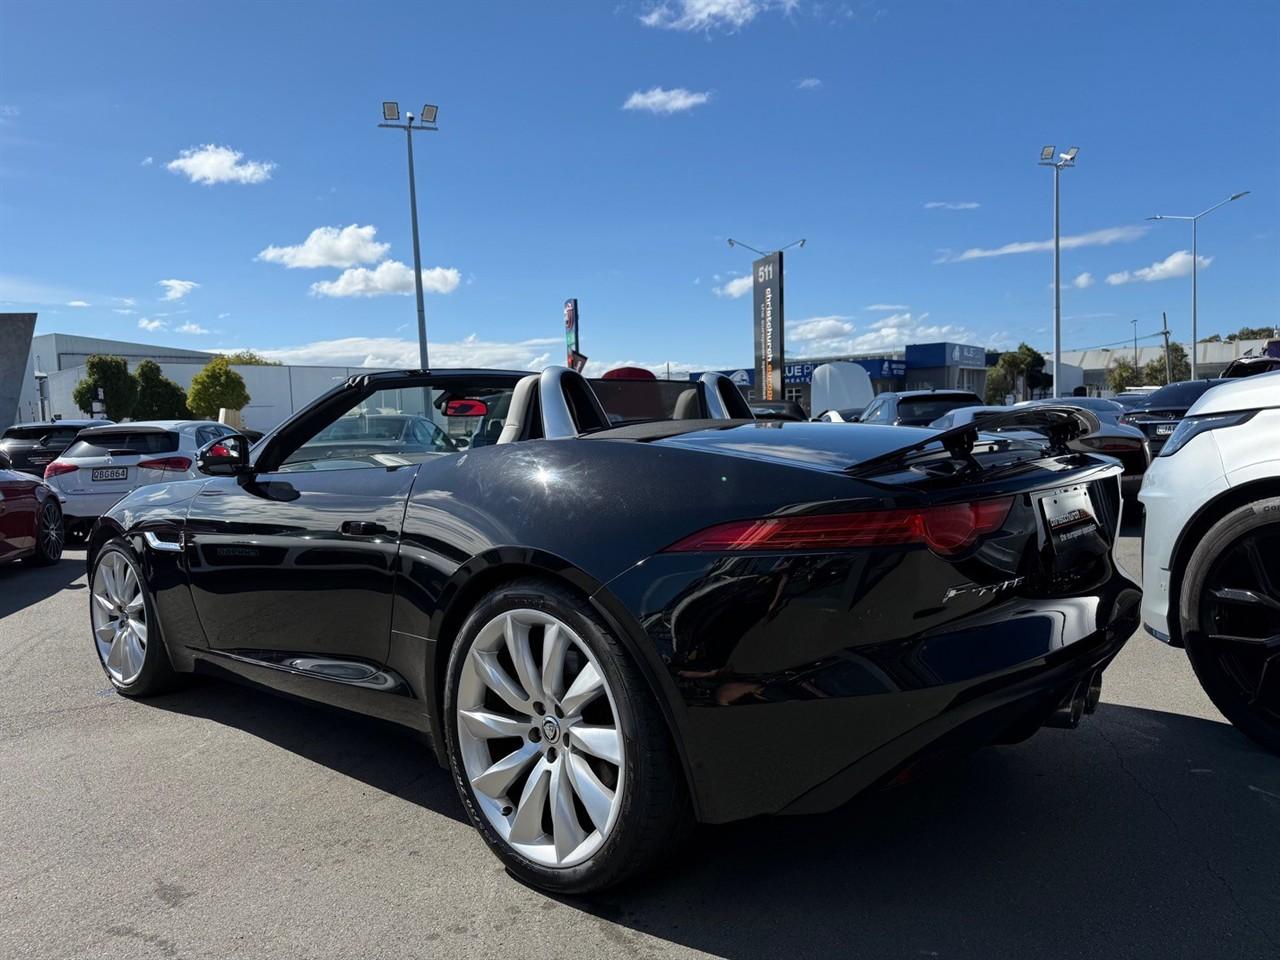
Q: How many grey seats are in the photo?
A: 2